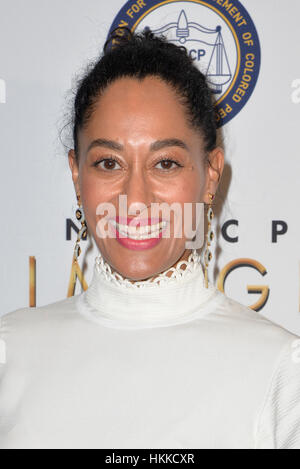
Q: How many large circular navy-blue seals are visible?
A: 1